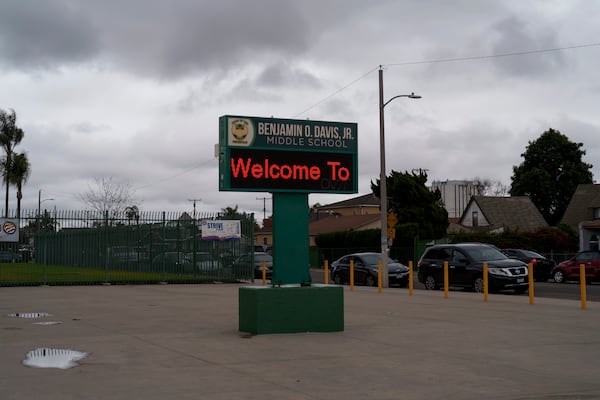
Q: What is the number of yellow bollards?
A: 9